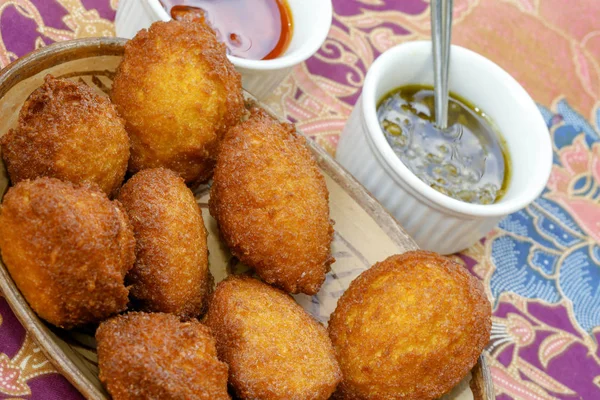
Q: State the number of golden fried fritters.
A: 8